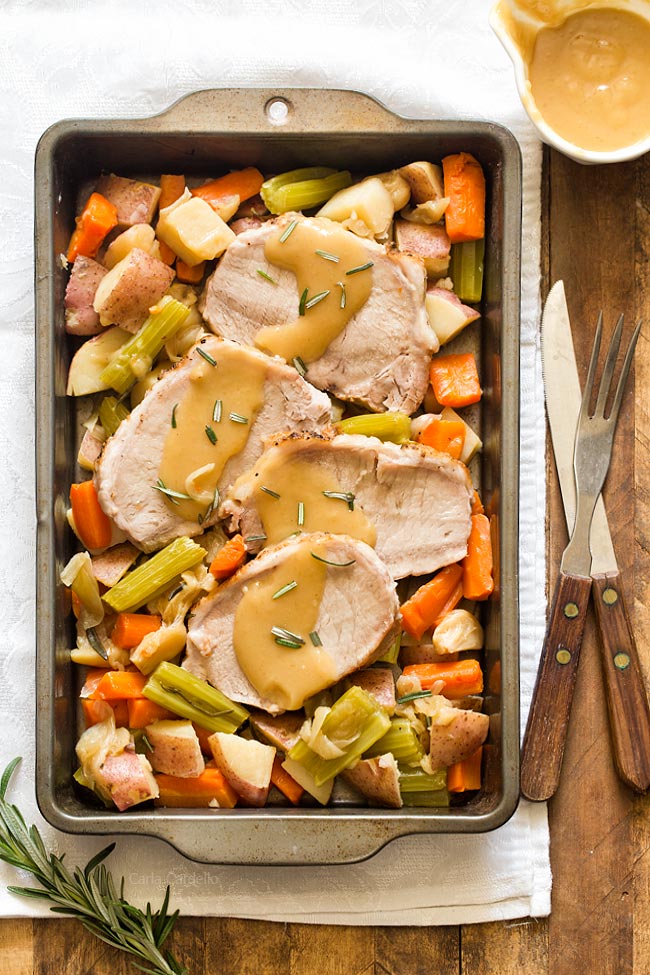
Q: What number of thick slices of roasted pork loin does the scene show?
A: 4